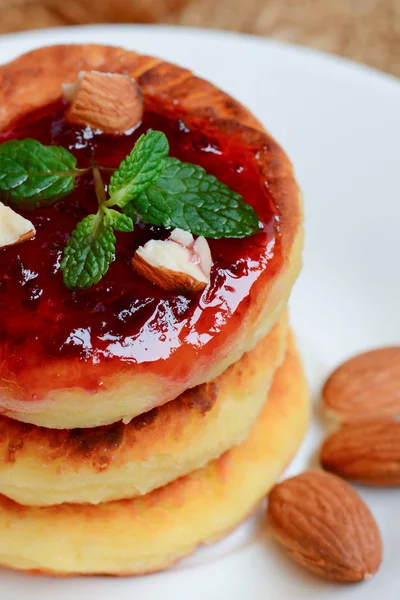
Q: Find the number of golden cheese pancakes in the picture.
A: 3